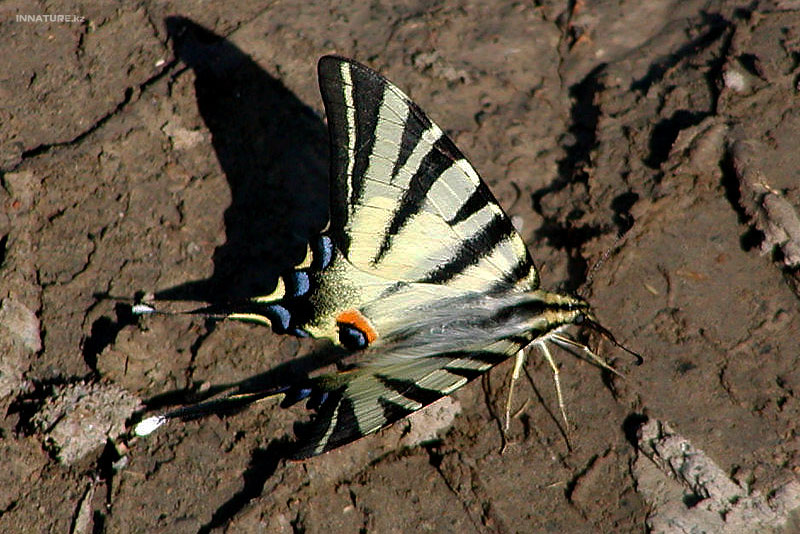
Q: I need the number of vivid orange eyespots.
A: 1